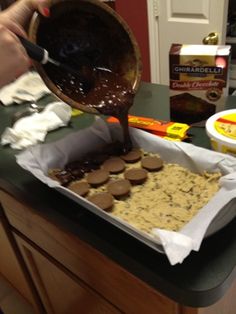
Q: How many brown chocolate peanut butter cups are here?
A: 8